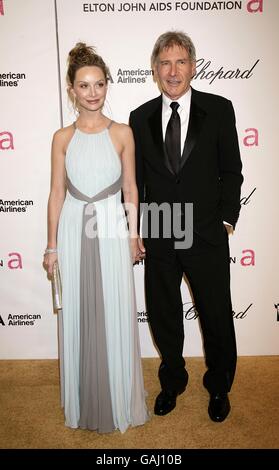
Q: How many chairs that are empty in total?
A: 0